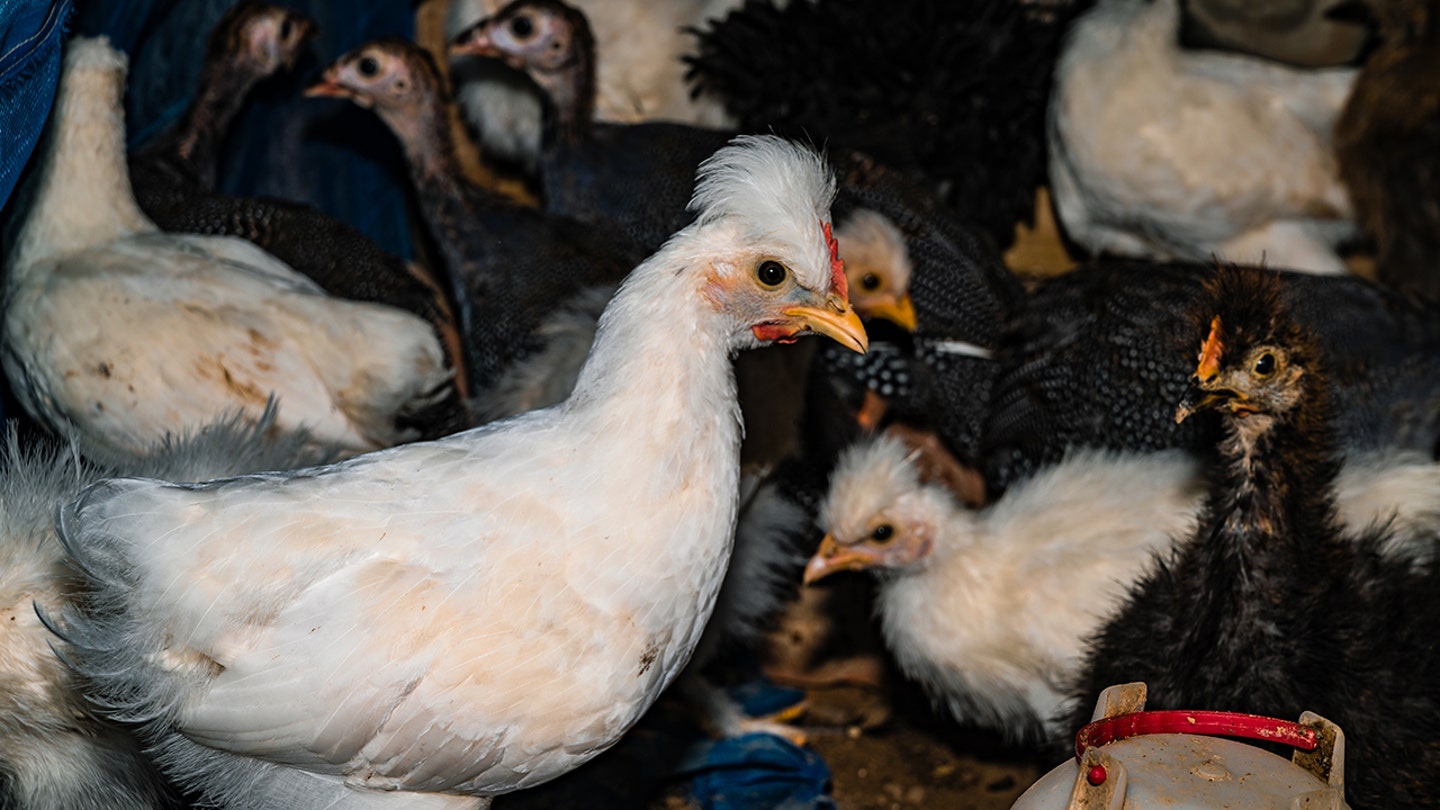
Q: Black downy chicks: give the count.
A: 1